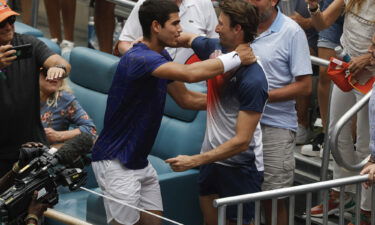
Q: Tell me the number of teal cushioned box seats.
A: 3